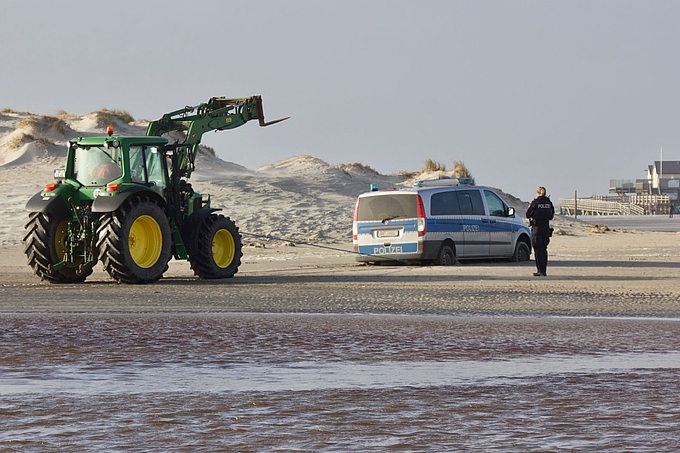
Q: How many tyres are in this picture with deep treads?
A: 3